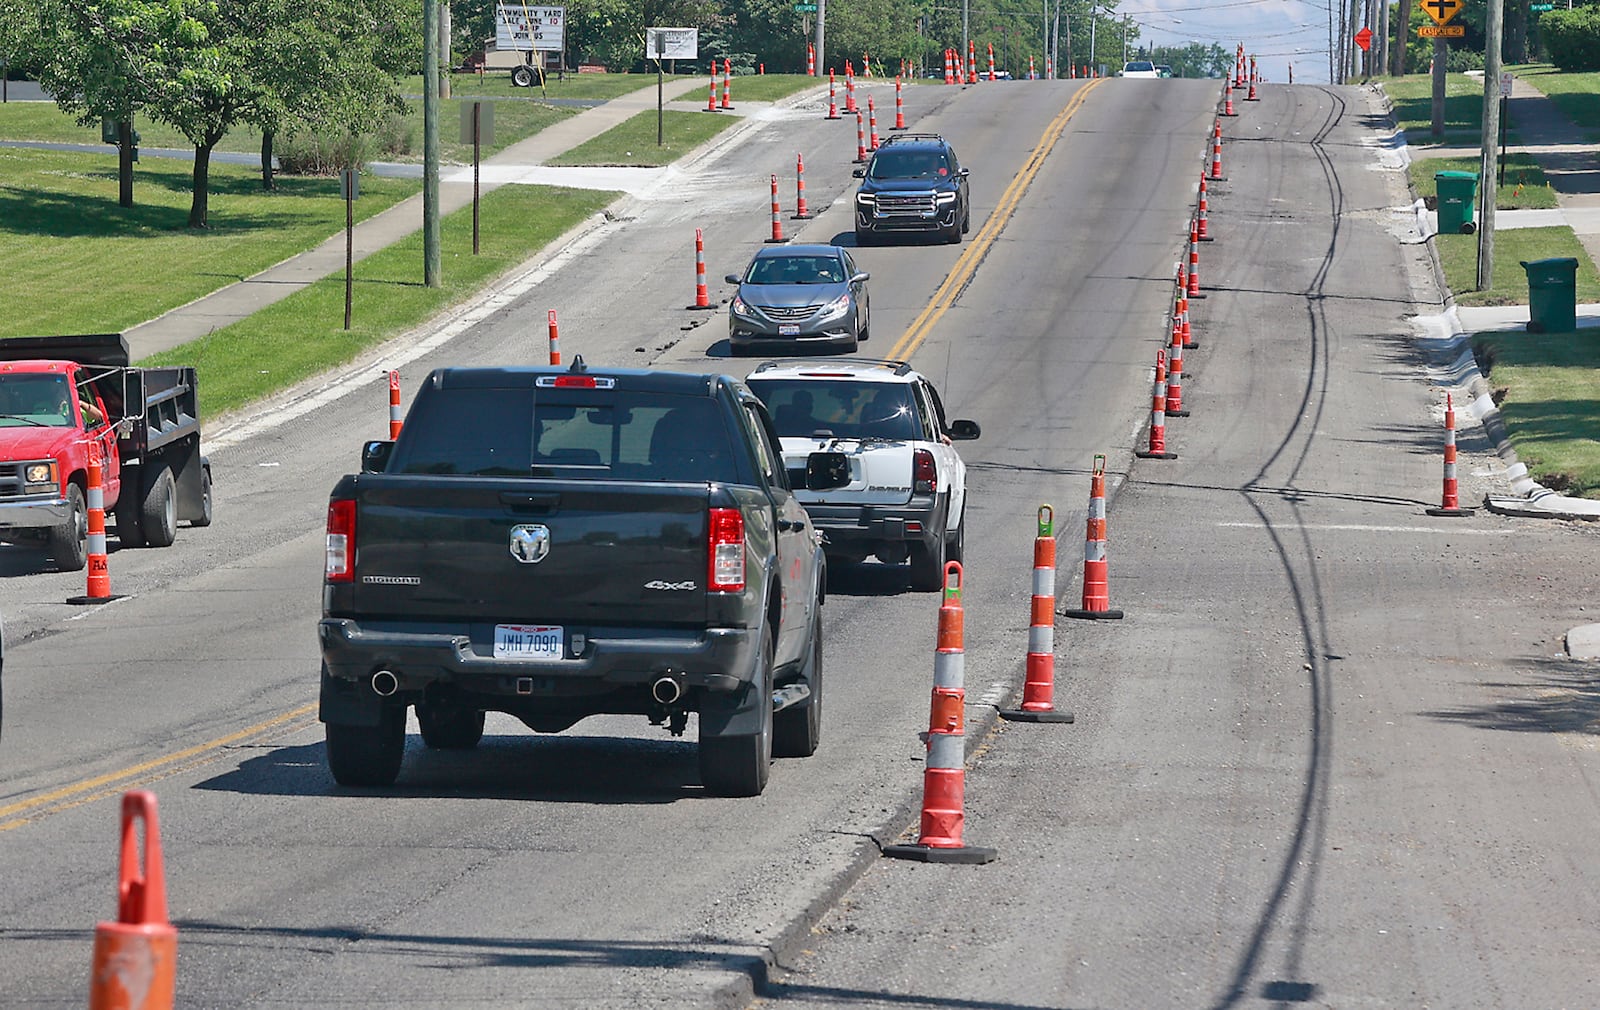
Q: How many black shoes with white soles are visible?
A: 0